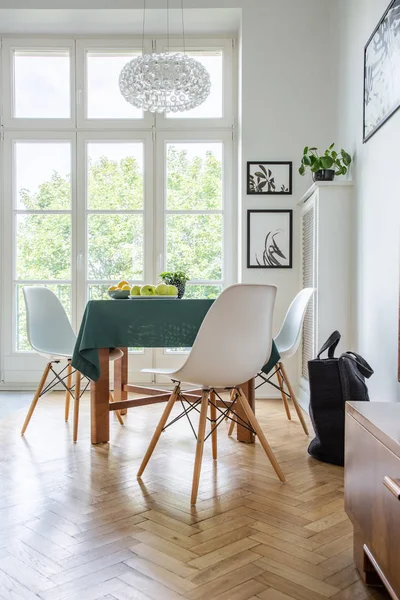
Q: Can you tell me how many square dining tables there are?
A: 1